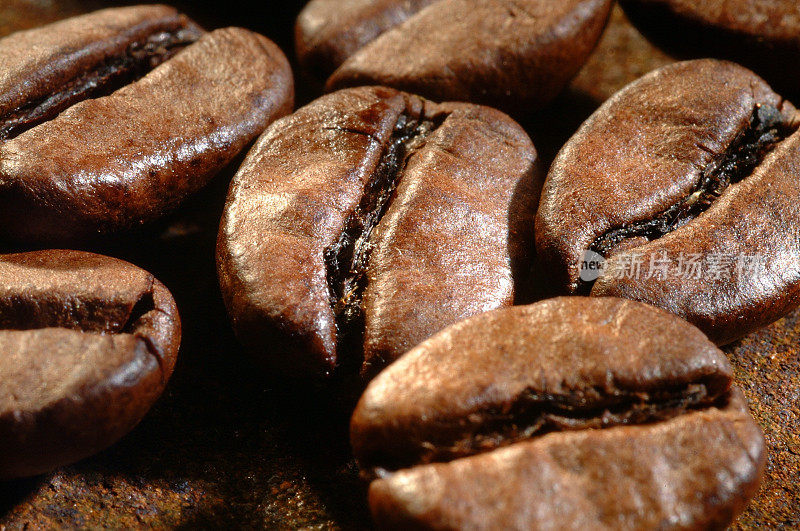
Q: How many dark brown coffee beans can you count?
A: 7